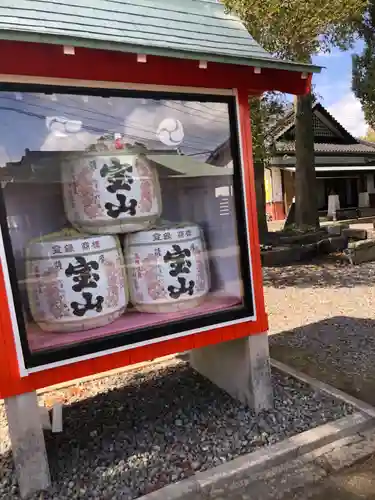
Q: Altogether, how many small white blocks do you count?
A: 5